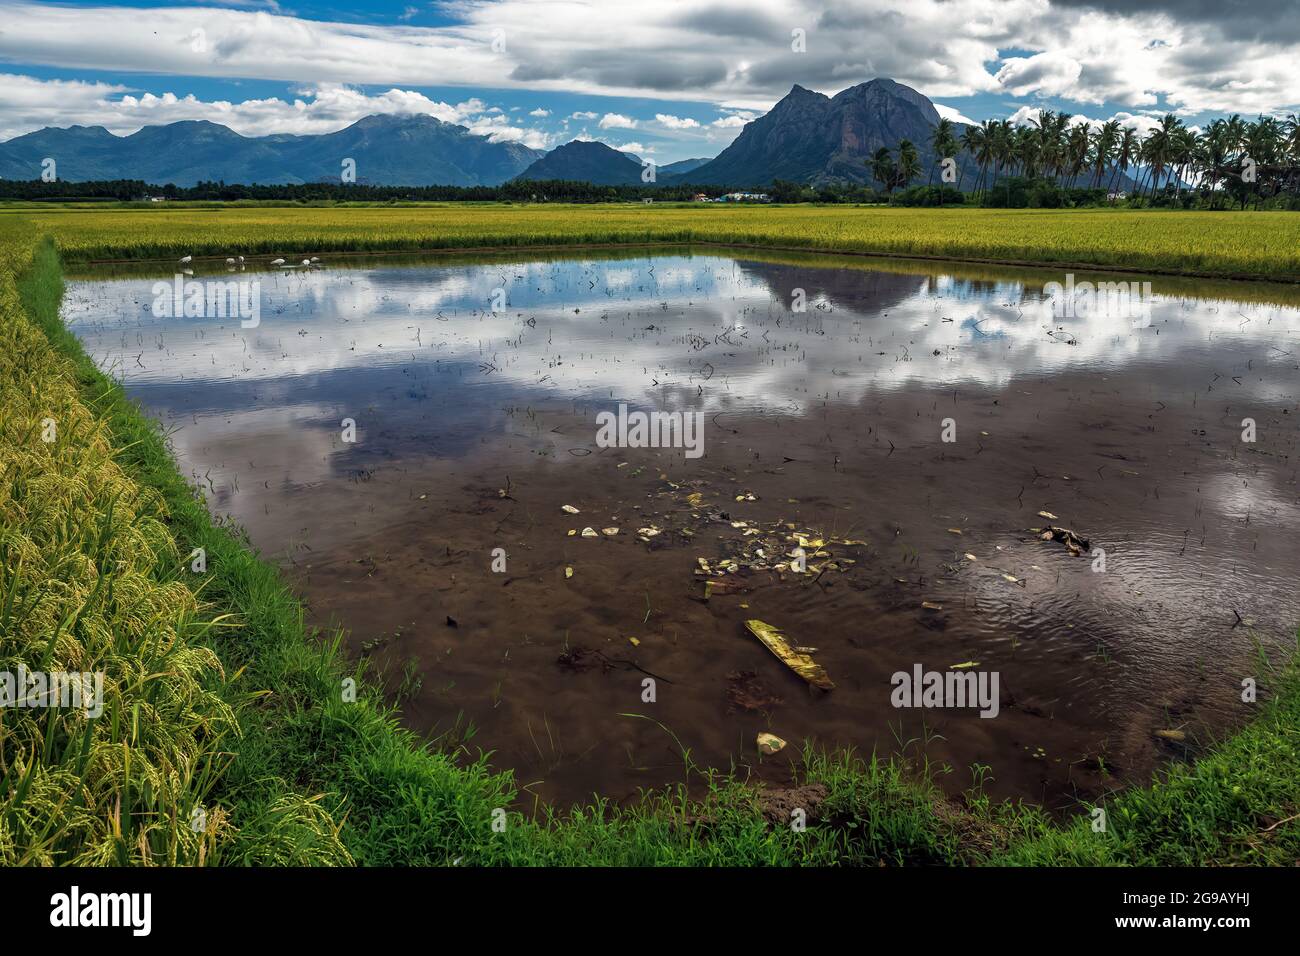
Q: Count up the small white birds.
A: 6